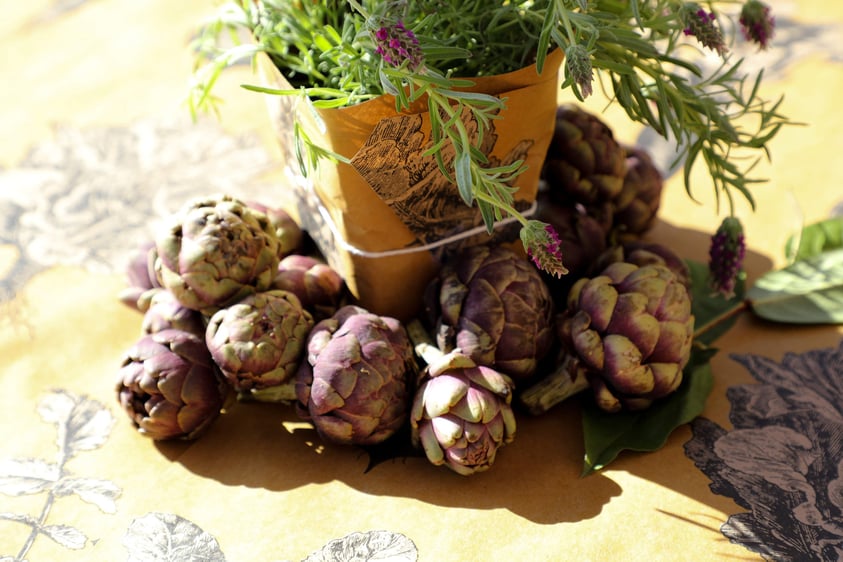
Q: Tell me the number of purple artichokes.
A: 15